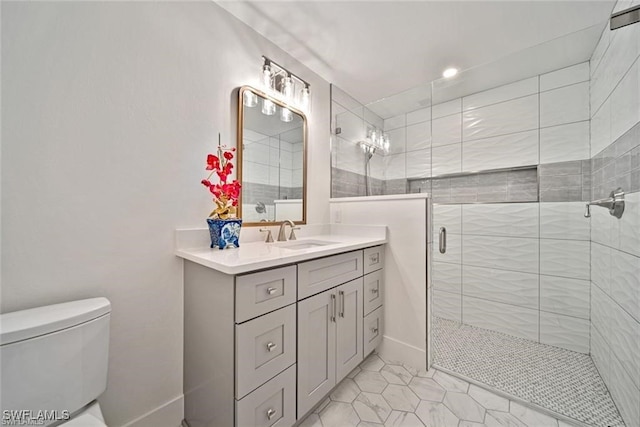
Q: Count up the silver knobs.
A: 6